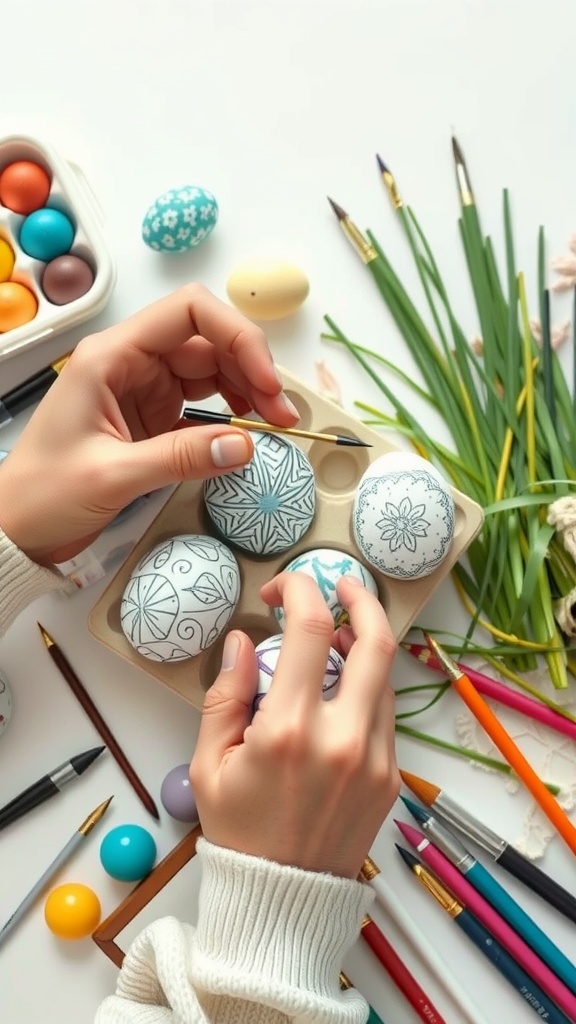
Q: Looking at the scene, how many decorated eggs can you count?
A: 6